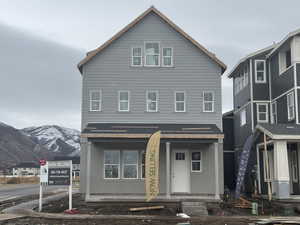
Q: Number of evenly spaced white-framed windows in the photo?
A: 5